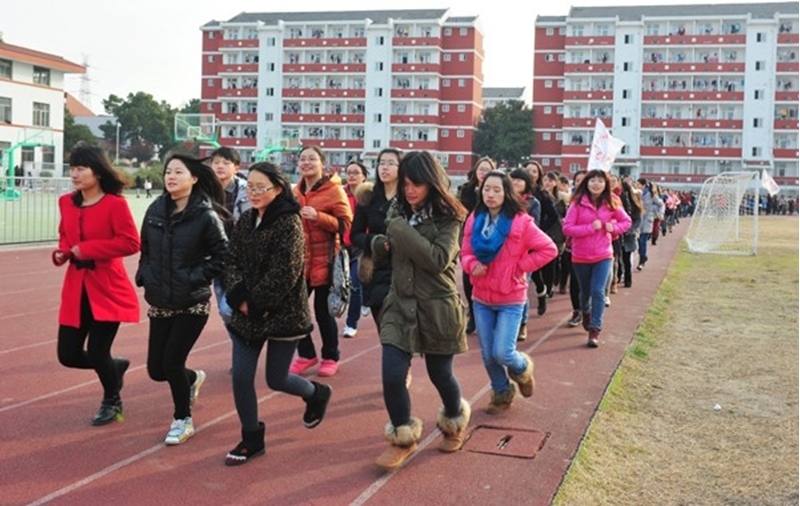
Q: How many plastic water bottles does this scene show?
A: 0